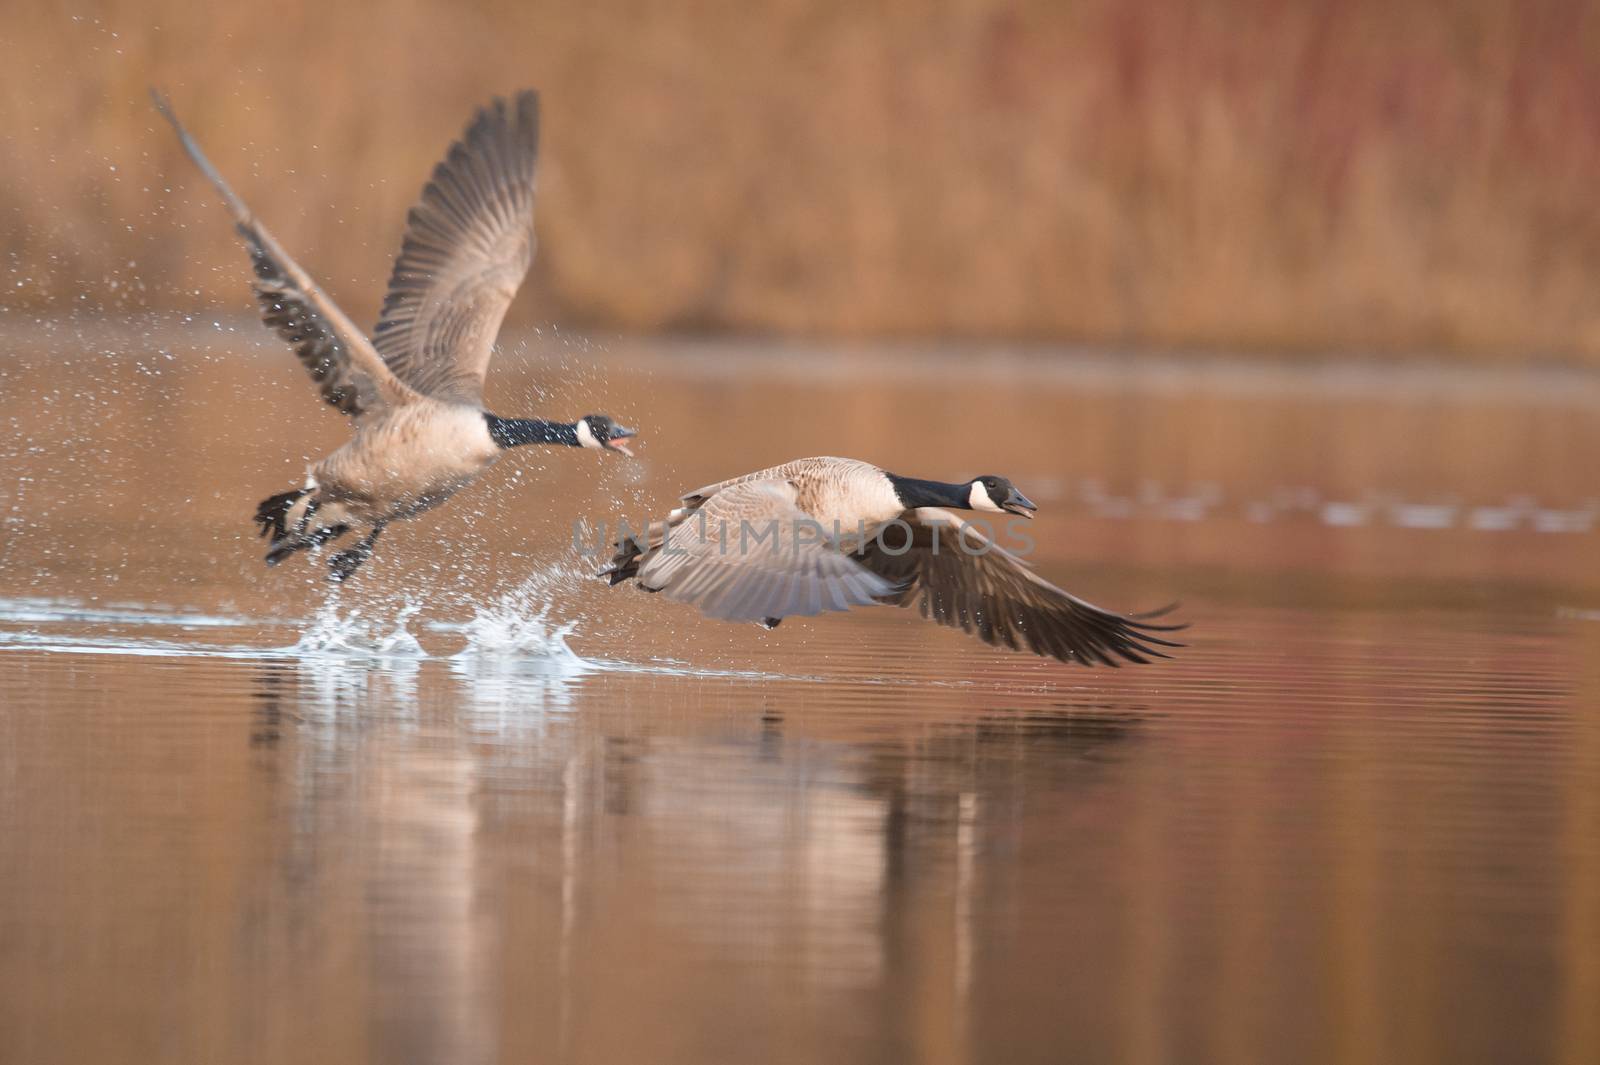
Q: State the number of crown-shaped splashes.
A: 2